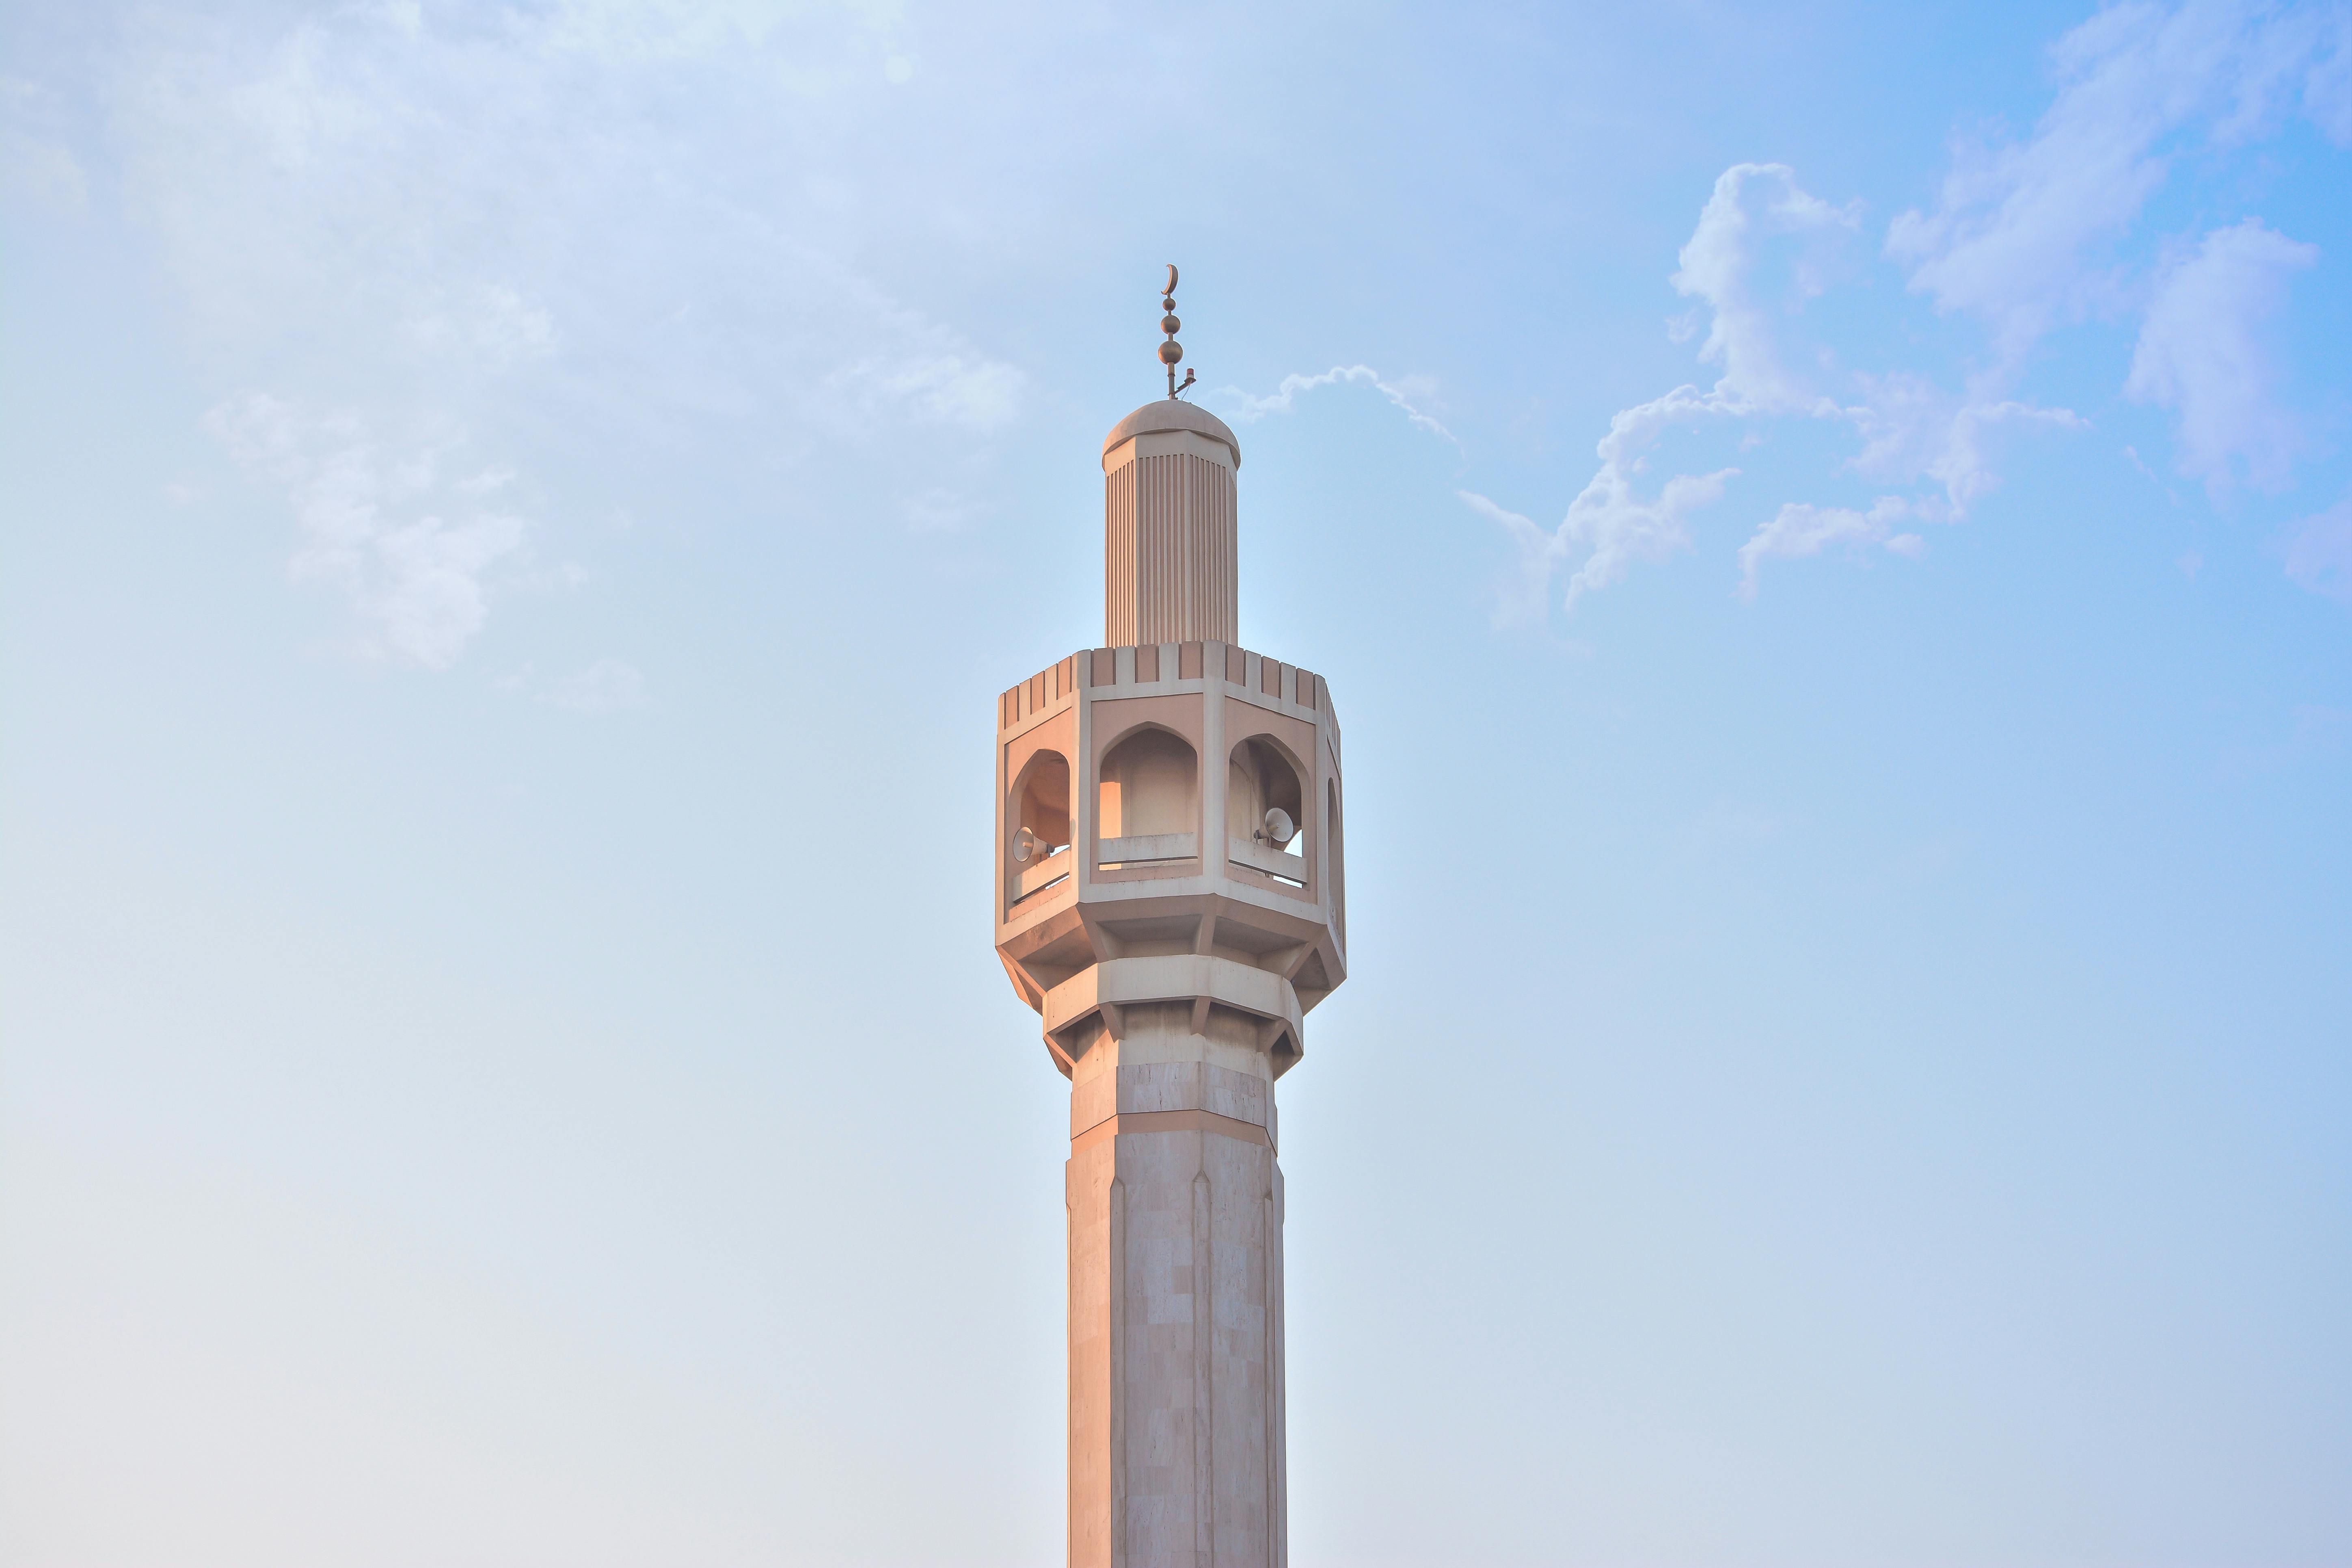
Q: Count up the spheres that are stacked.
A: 3